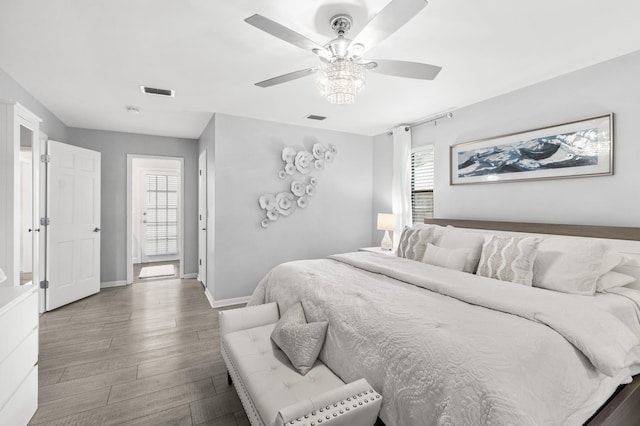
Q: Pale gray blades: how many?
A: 4